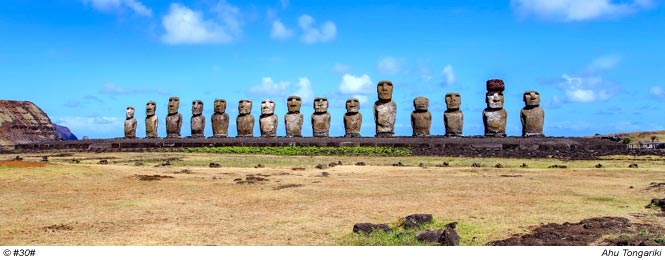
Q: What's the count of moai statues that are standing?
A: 15